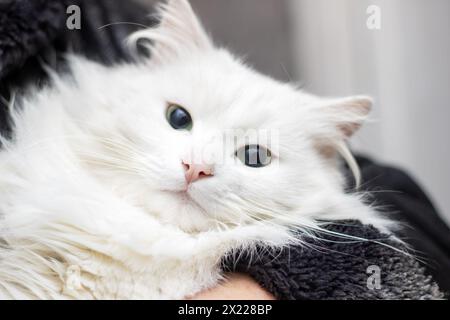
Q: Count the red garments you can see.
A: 0